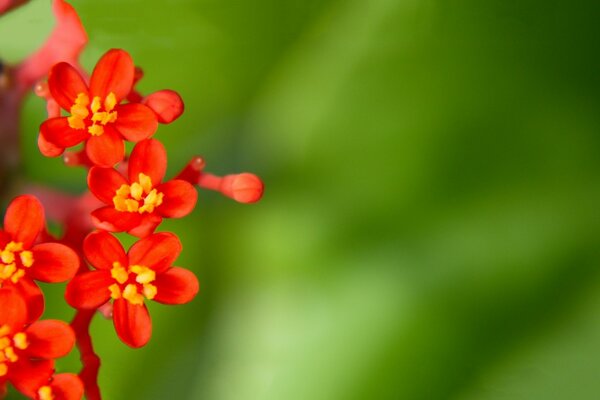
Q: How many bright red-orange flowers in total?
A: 6